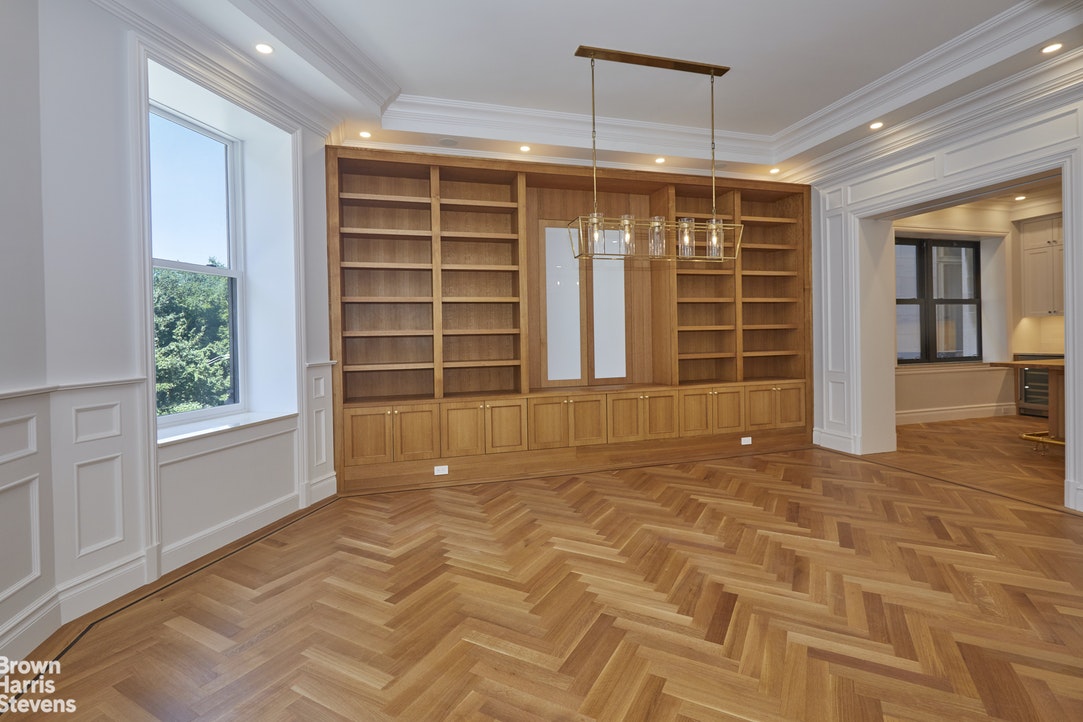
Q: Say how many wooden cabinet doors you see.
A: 12